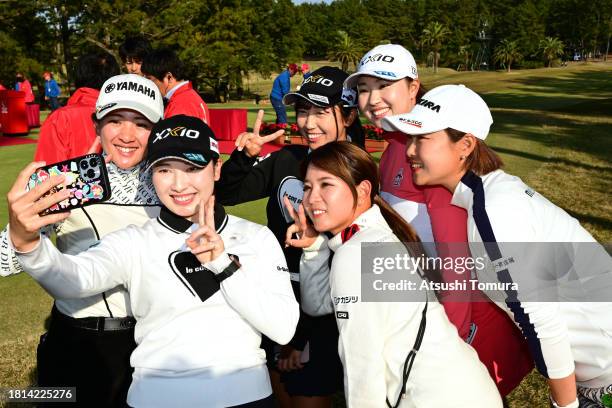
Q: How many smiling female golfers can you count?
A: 6